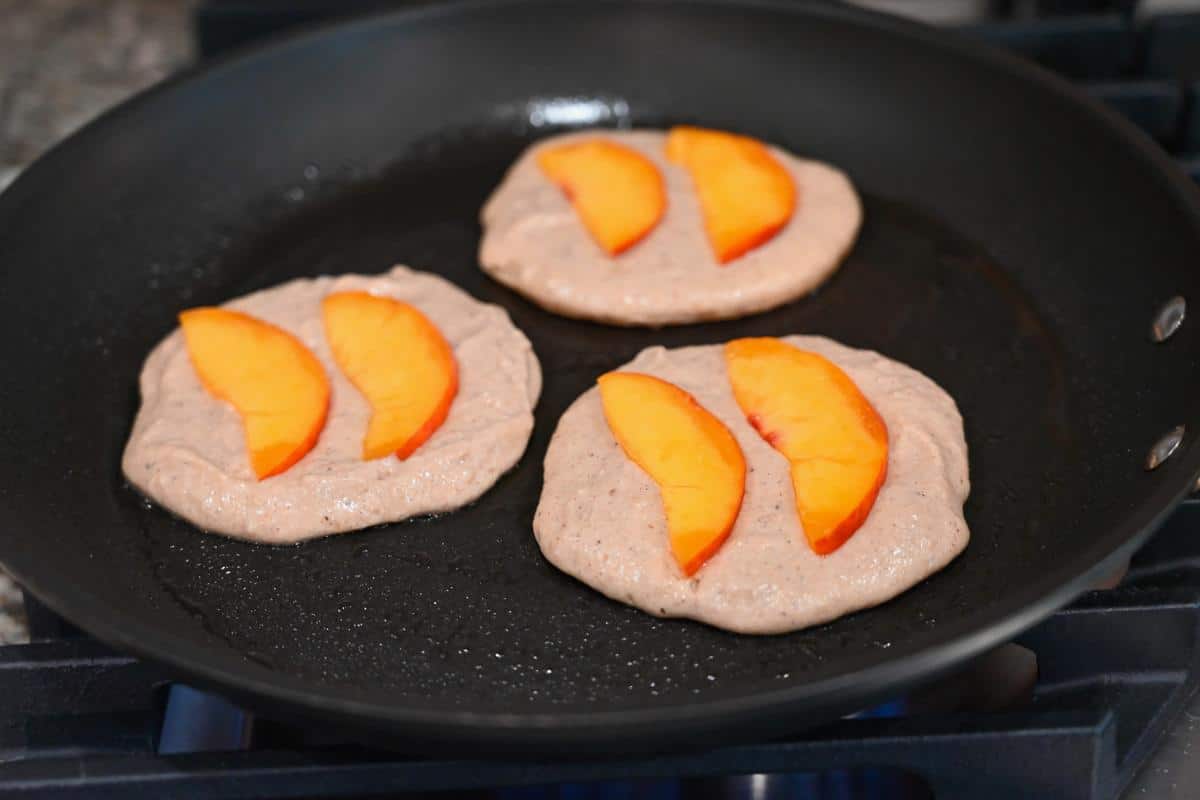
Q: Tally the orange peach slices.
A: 6